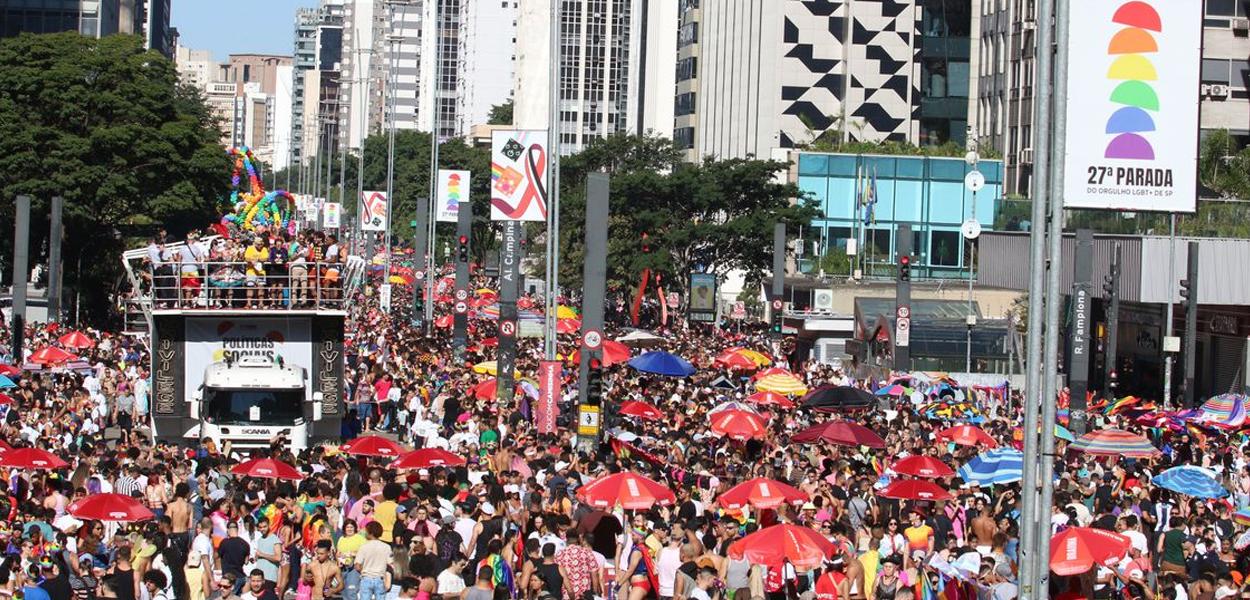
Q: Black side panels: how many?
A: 2